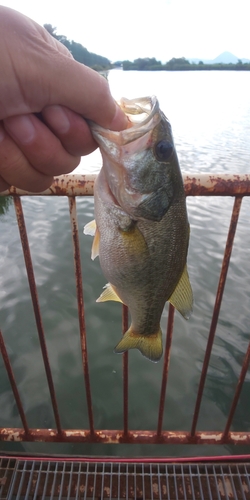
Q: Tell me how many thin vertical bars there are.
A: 7